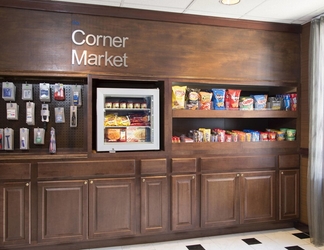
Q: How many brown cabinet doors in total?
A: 8